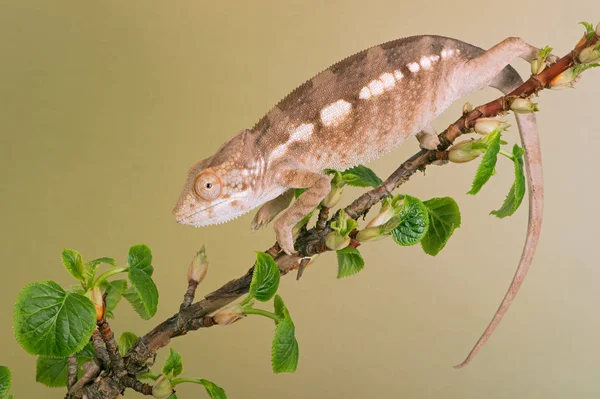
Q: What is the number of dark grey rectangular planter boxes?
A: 0